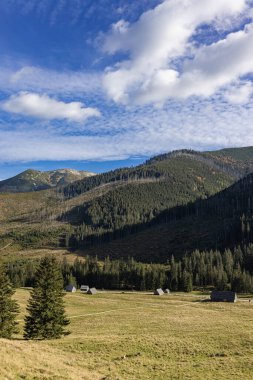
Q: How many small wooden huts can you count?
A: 6